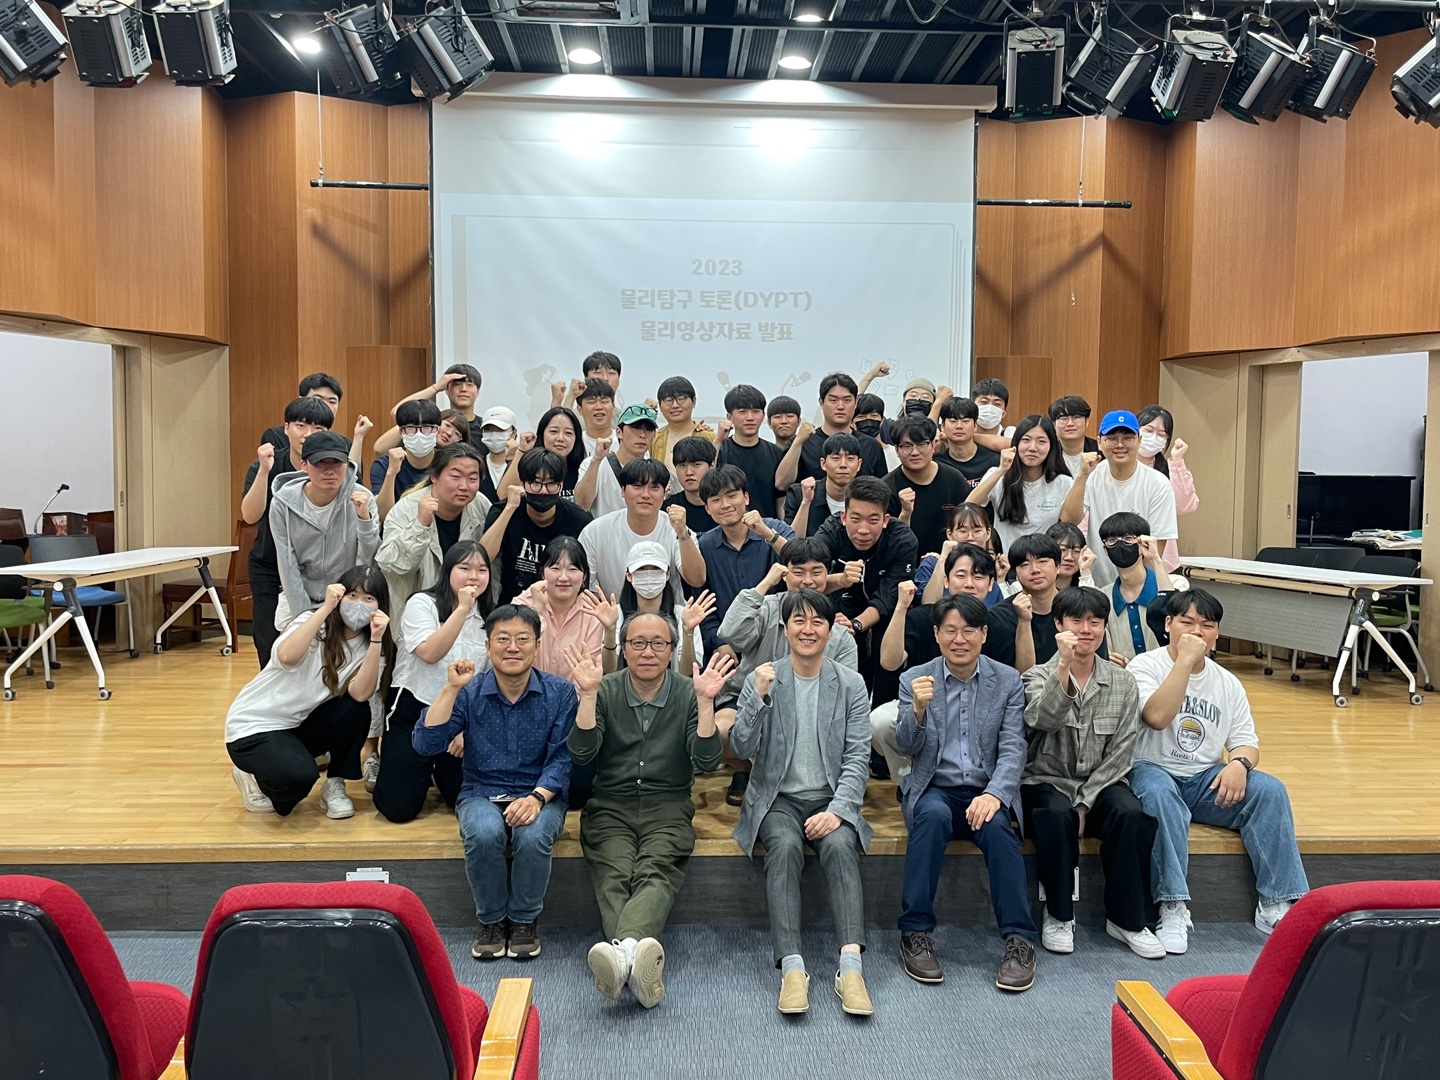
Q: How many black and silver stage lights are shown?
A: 11